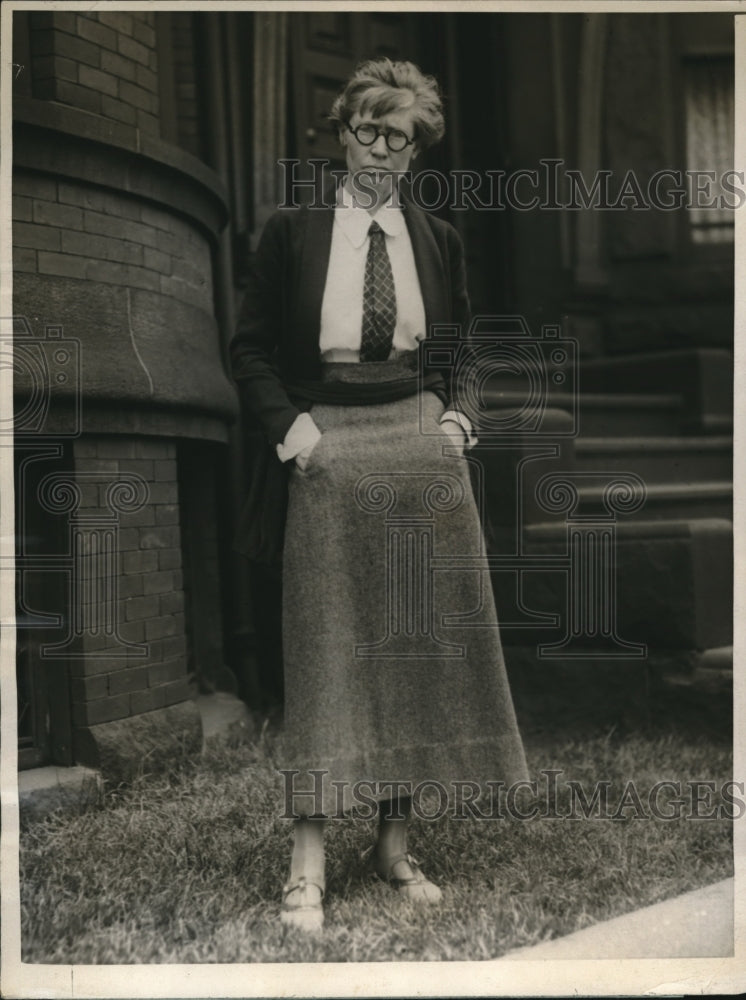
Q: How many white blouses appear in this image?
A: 1